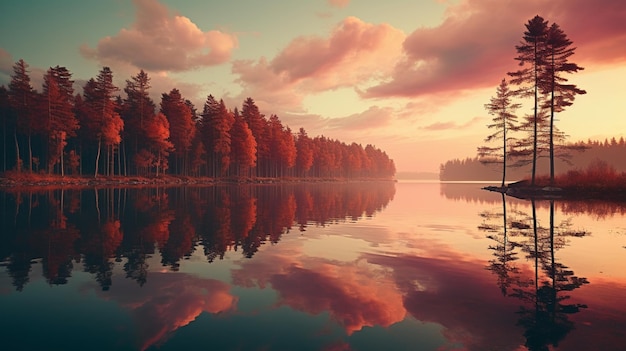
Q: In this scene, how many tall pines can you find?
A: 3